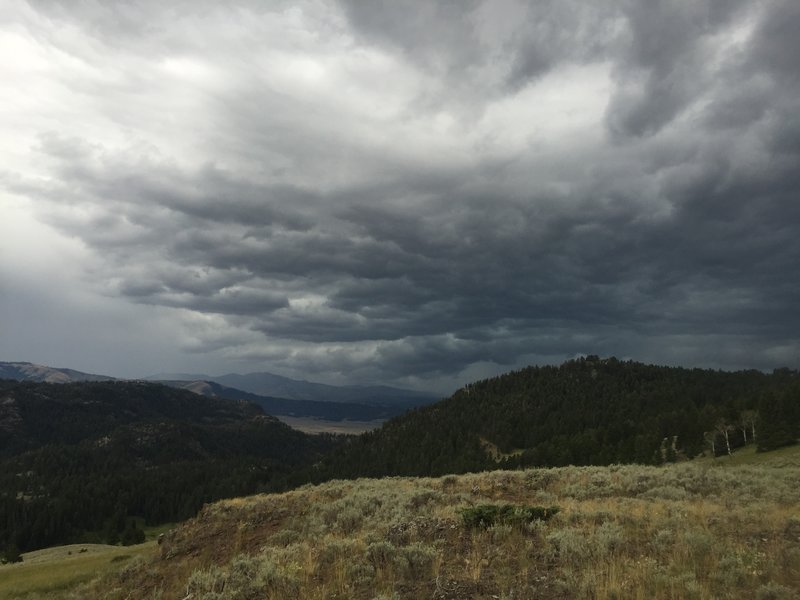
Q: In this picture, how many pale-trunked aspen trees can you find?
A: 4